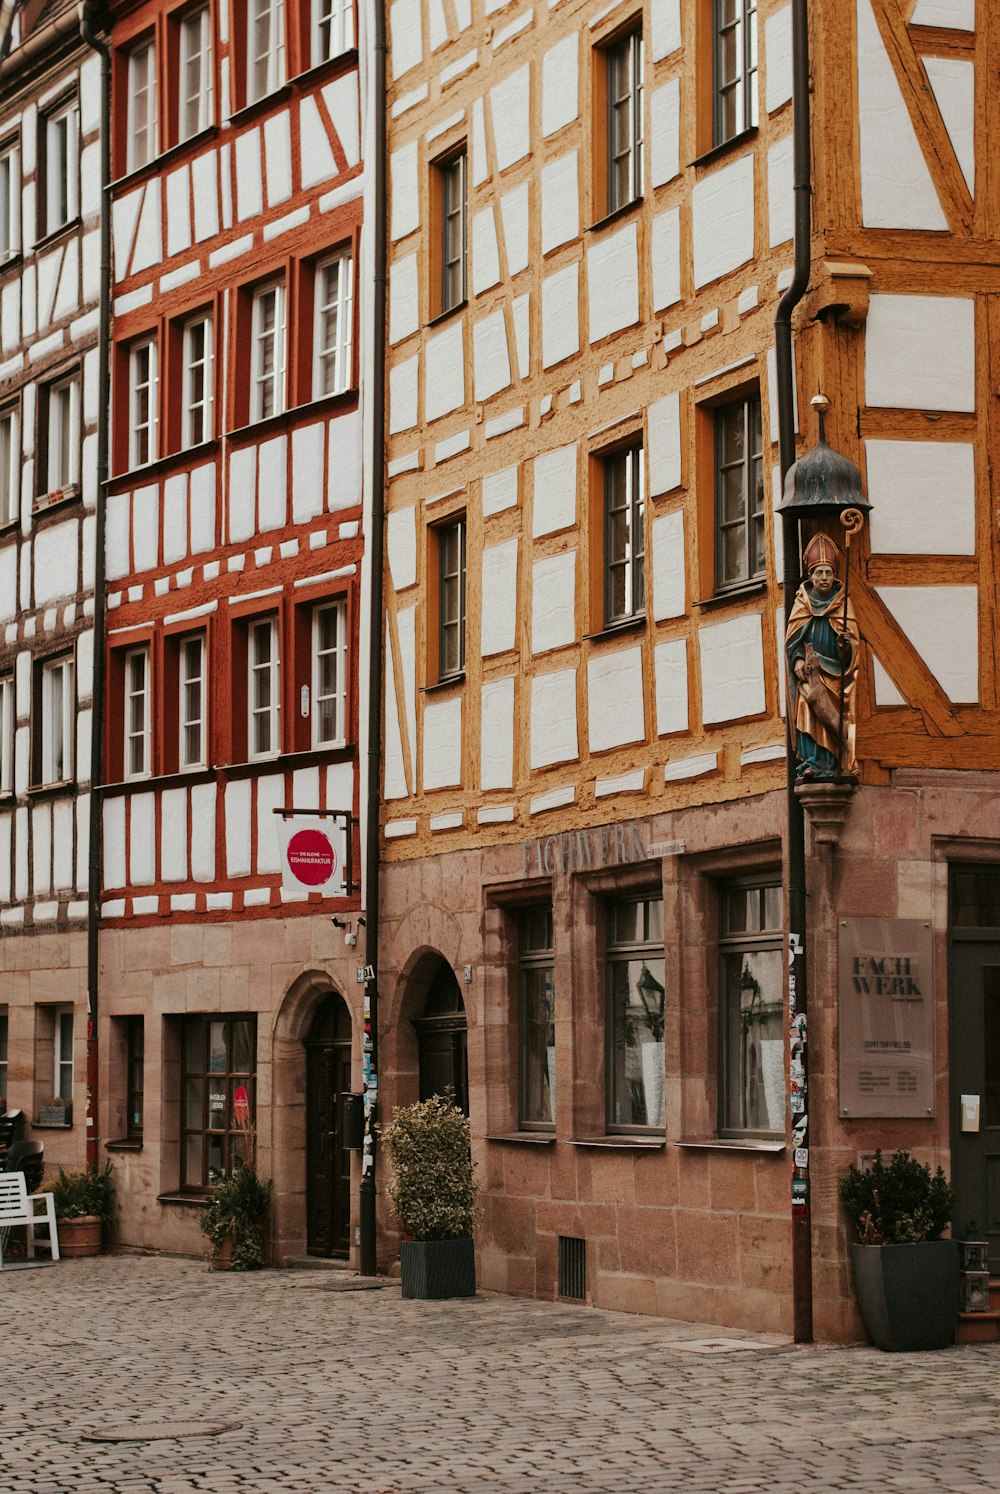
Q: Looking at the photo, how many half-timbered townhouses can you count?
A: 3